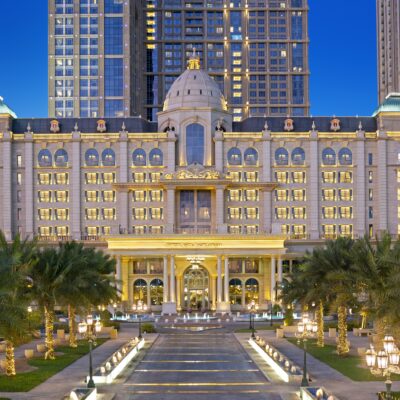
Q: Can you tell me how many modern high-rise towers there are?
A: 3